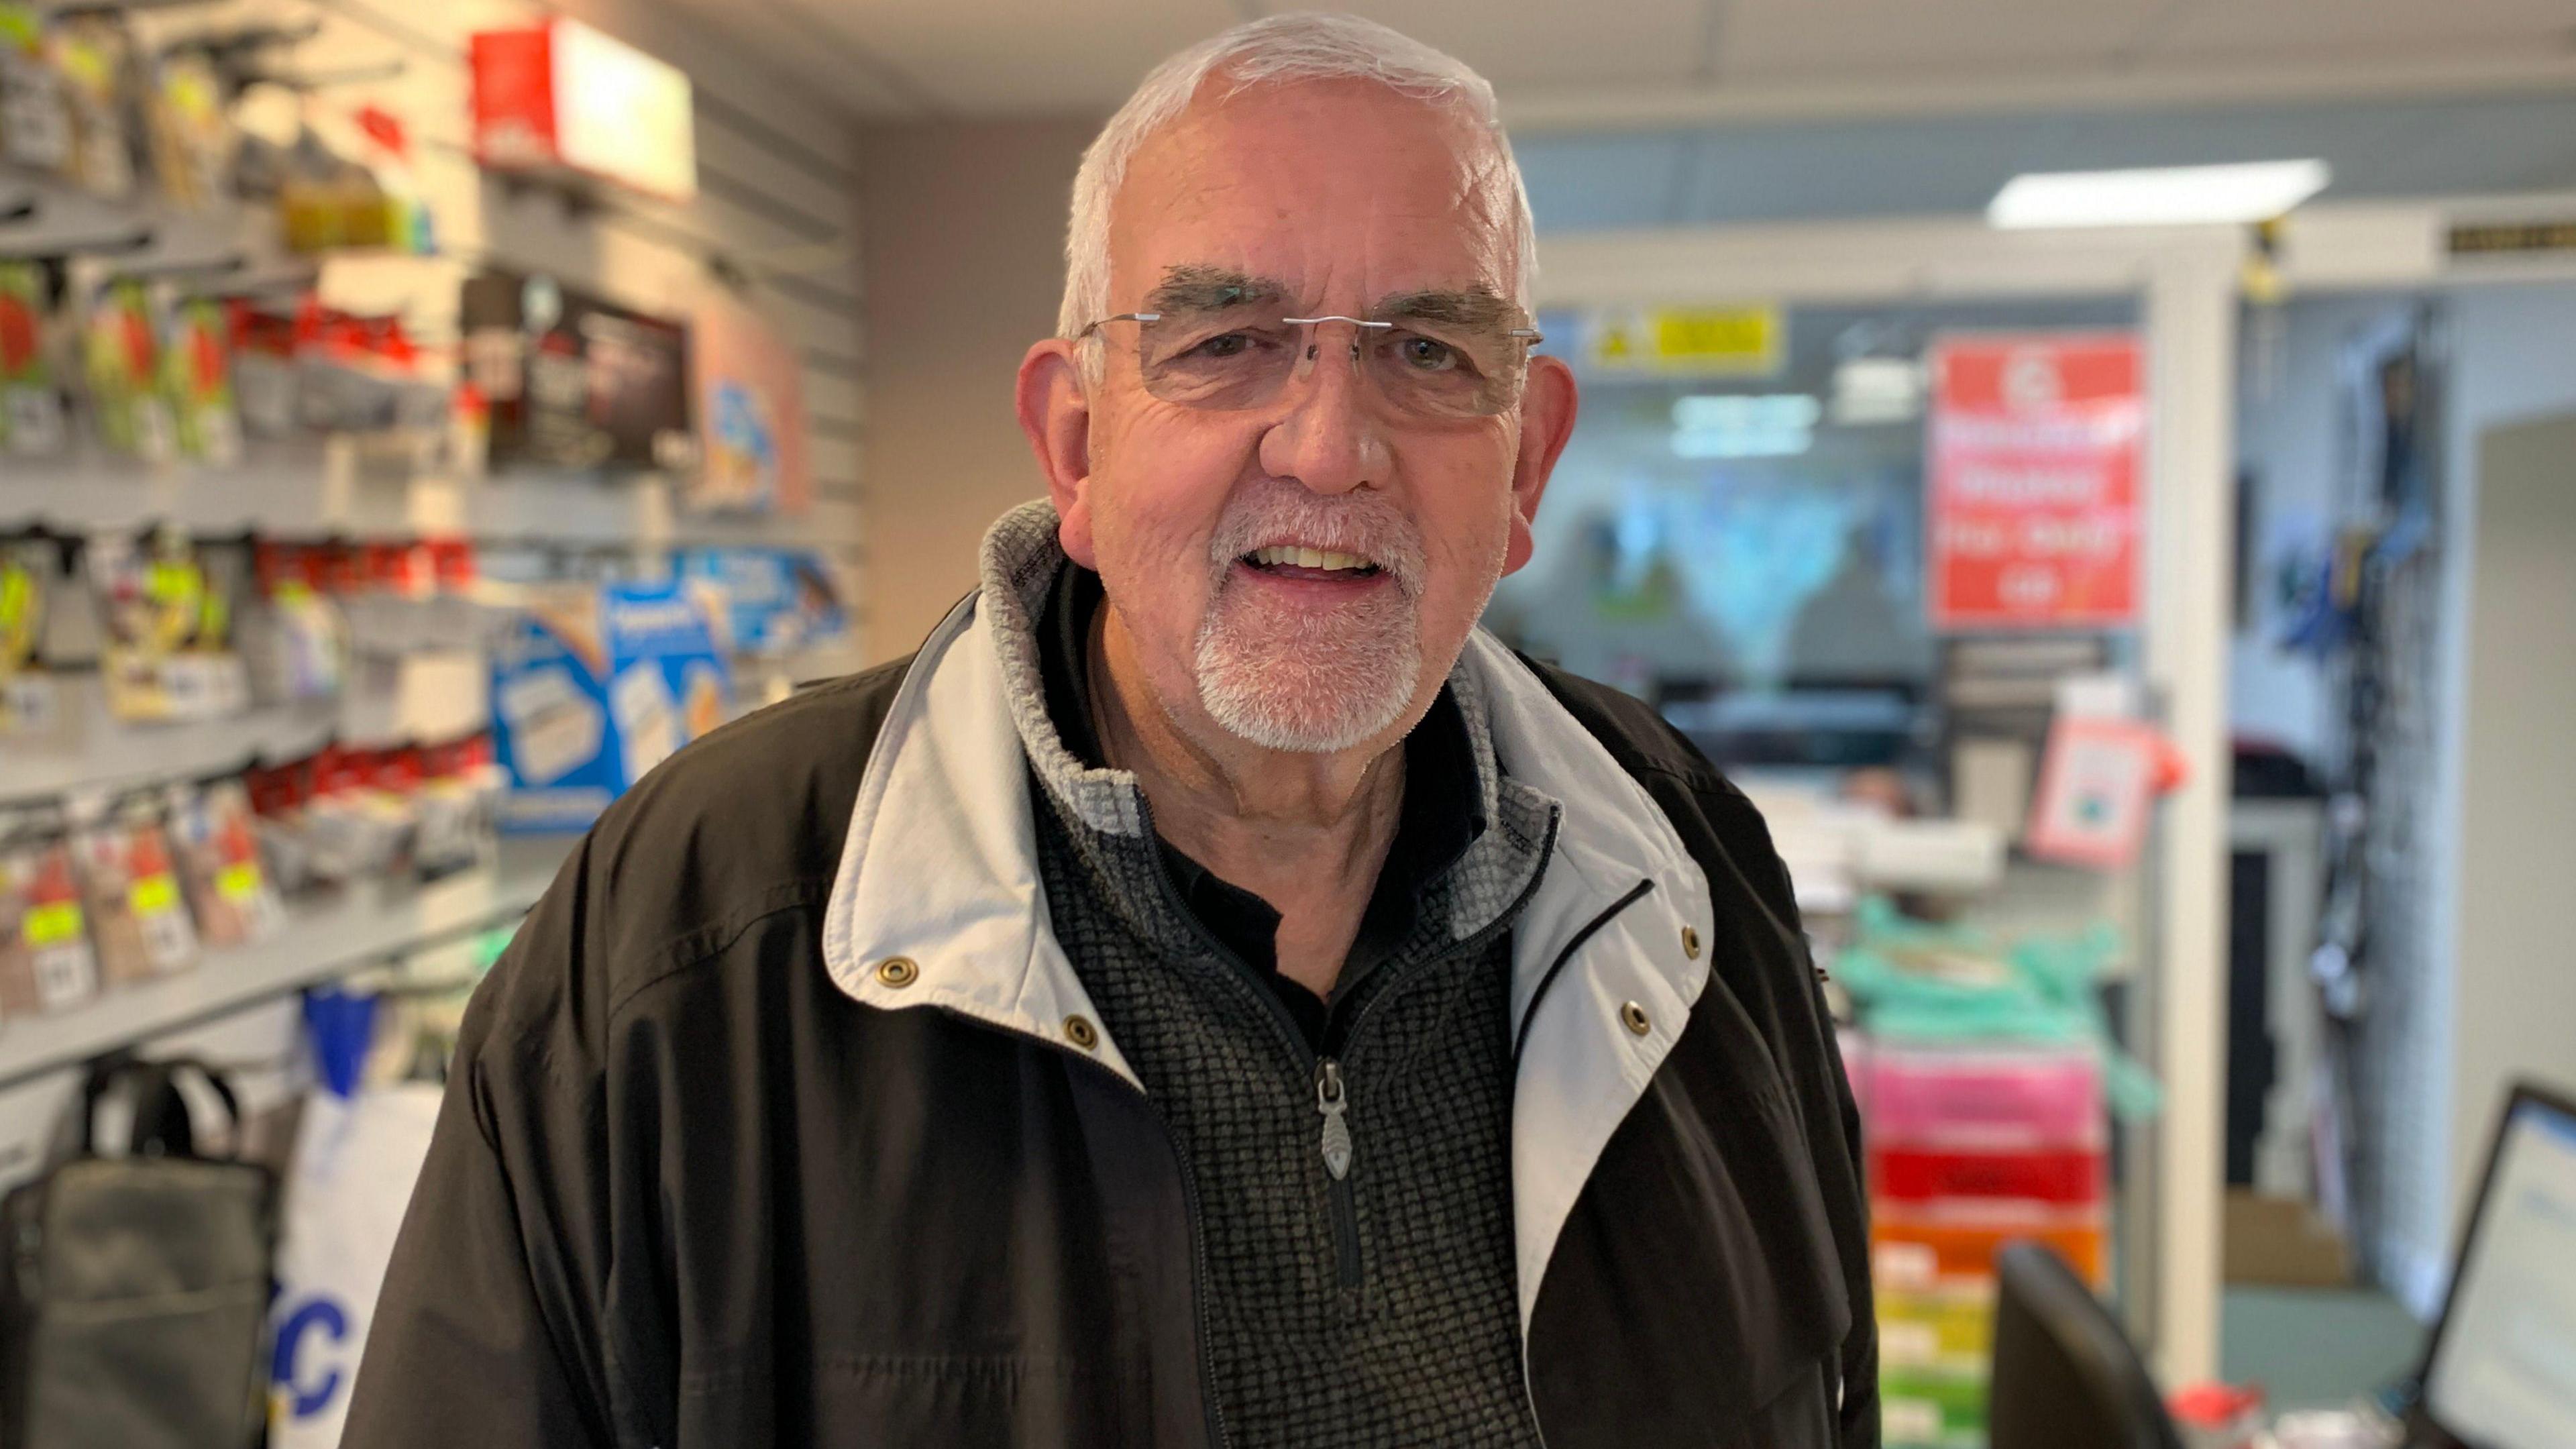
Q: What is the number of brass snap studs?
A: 4